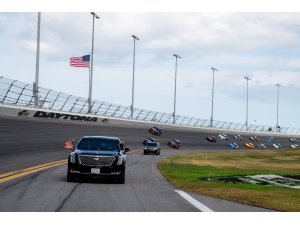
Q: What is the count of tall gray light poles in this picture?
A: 7